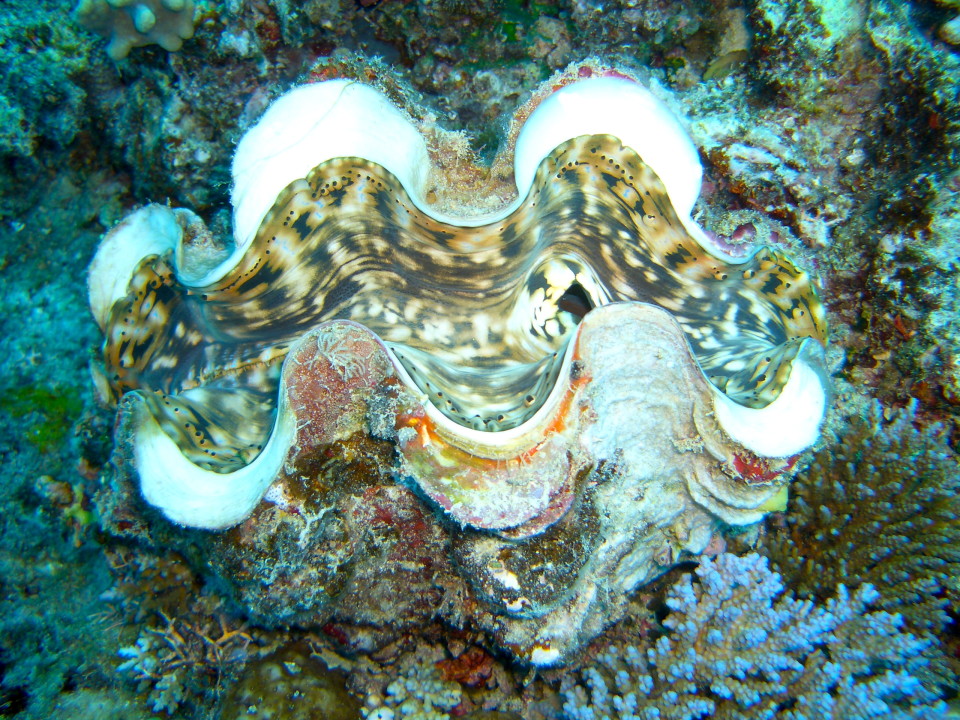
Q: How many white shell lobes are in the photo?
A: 5